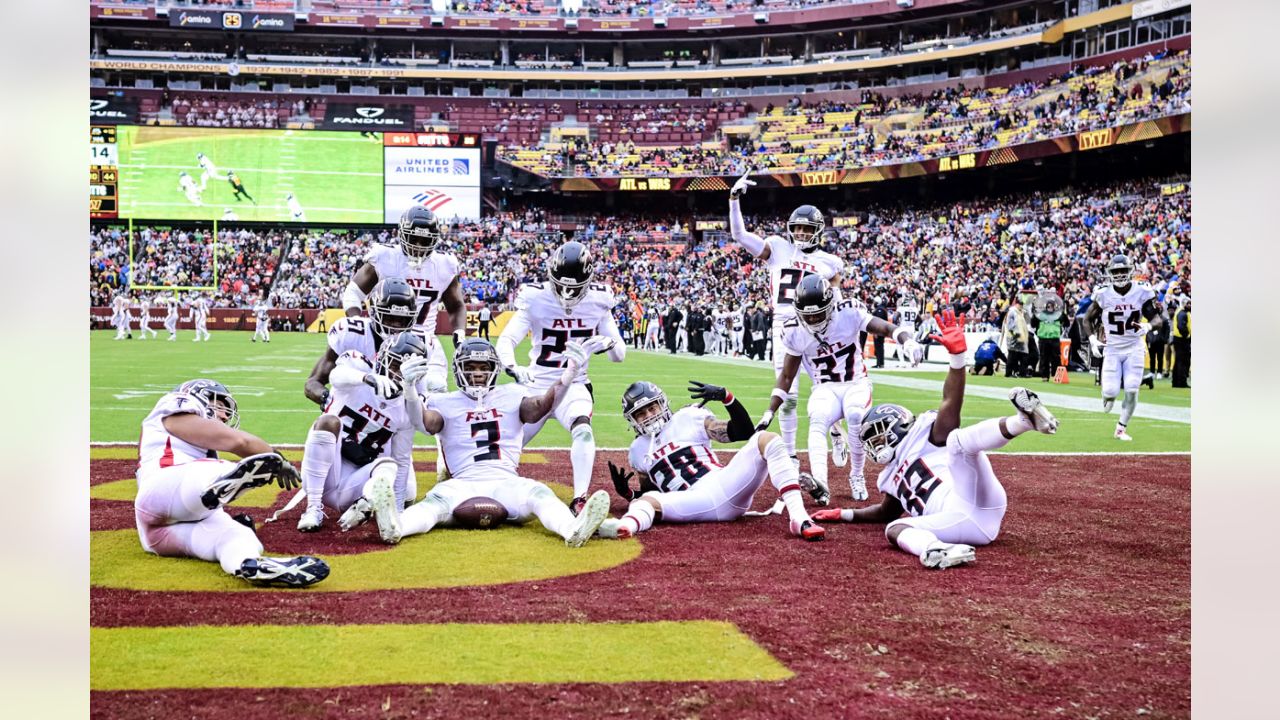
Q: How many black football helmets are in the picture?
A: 11